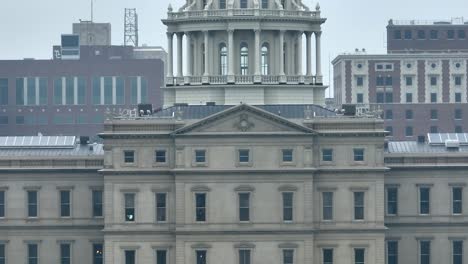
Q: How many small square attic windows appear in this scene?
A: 7